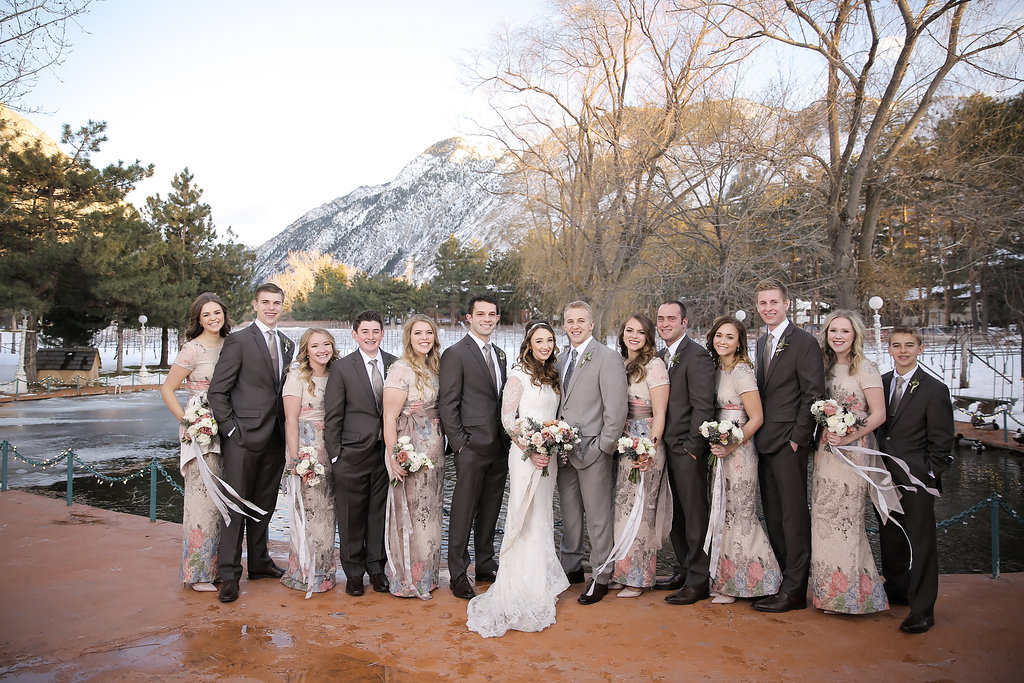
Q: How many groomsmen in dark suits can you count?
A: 6